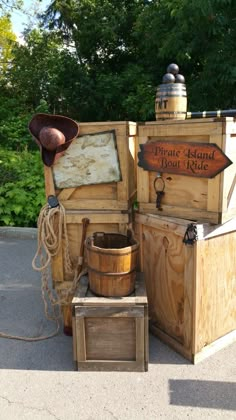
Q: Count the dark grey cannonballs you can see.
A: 3